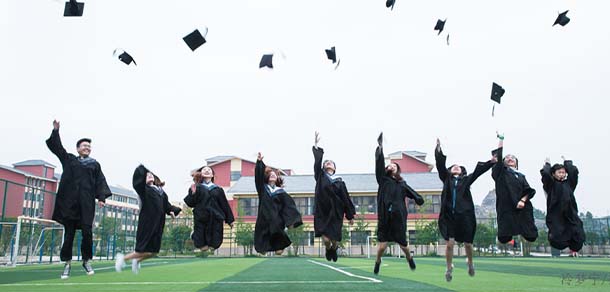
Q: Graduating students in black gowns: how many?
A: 9